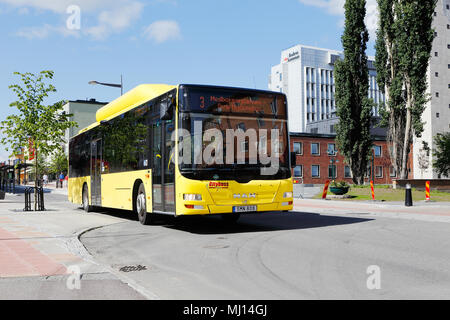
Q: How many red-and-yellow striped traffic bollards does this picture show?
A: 3